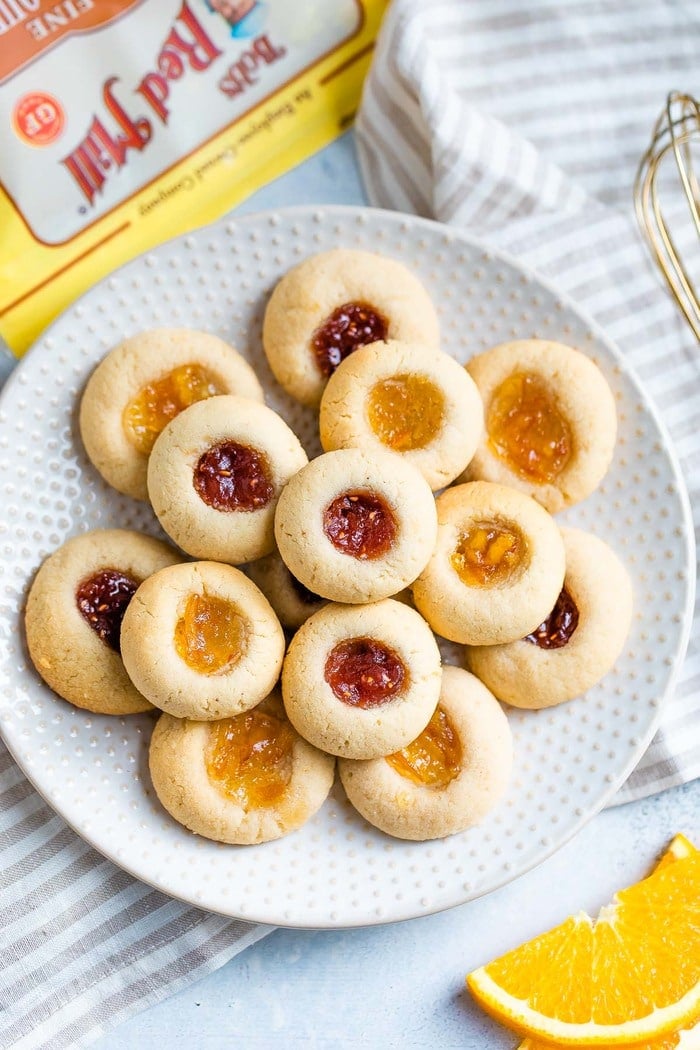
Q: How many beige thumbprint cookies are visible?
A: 14